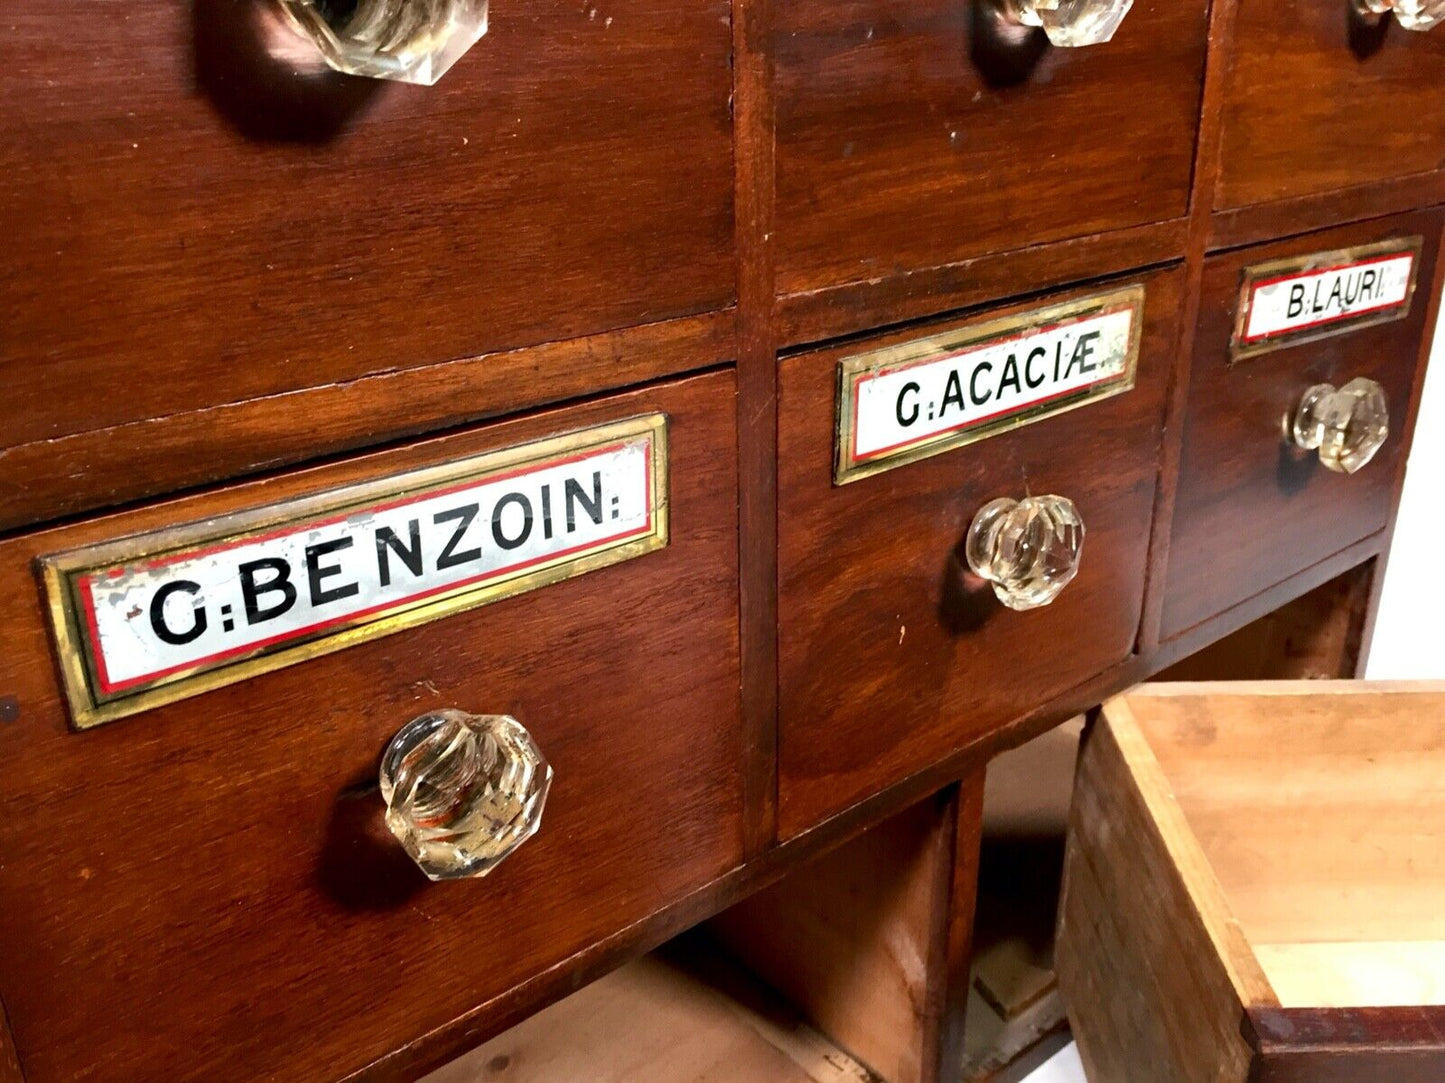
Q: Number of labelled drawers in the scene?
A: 3